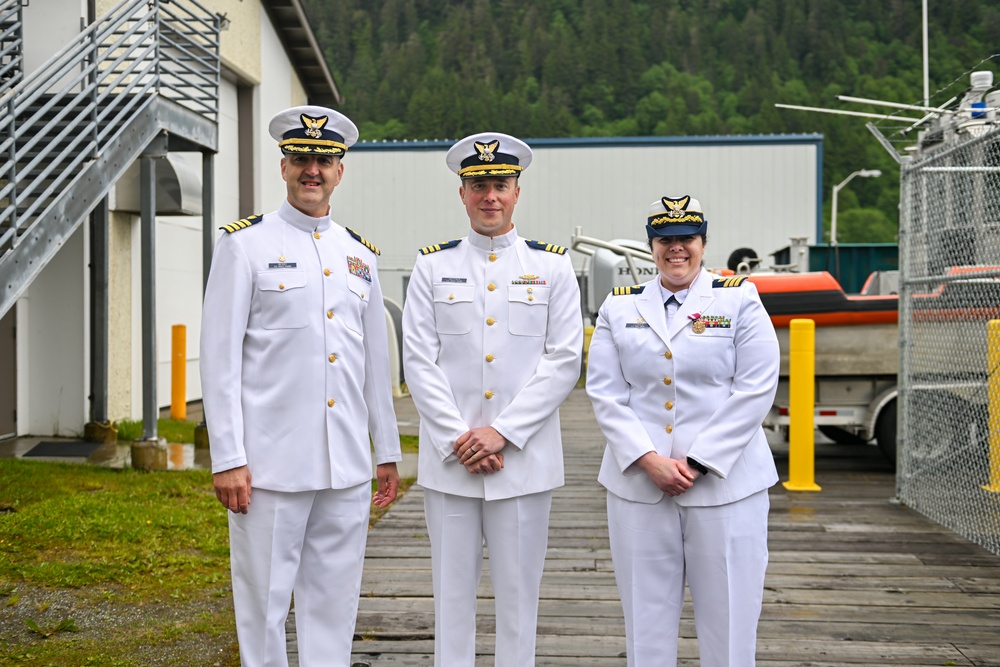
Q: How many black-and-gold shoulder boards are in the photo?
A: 6